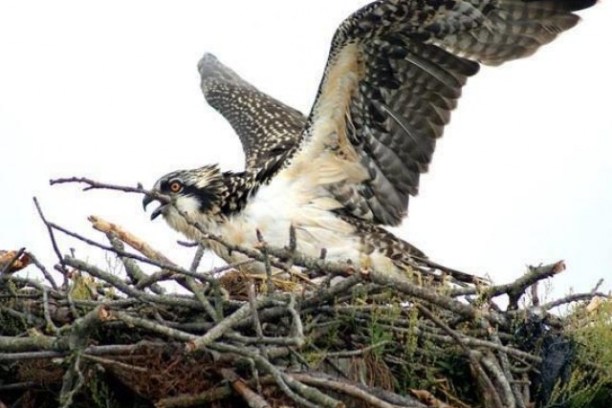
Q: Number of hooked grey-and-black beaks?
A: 1